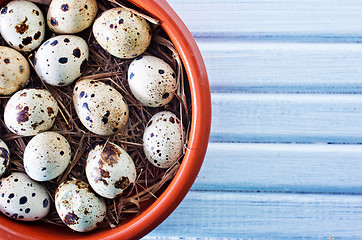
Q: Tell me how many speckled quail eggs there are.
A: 14